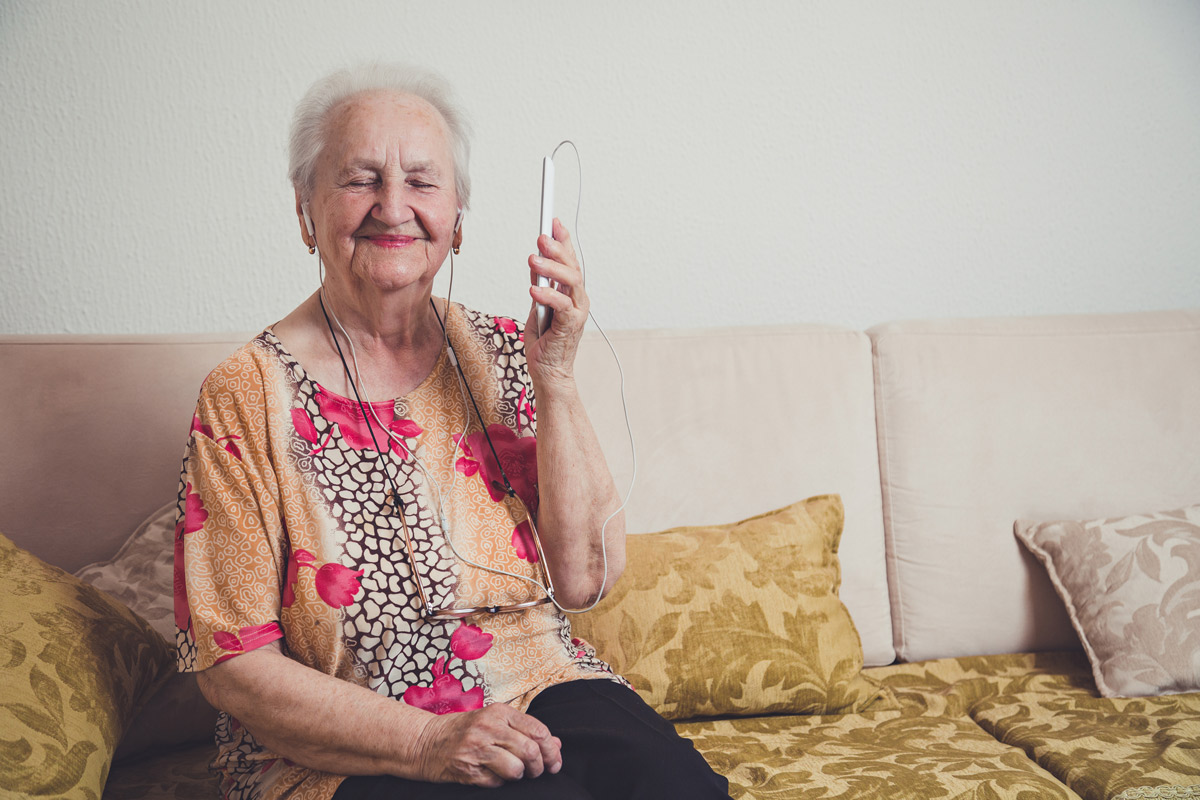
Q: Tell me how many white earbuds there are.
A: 2